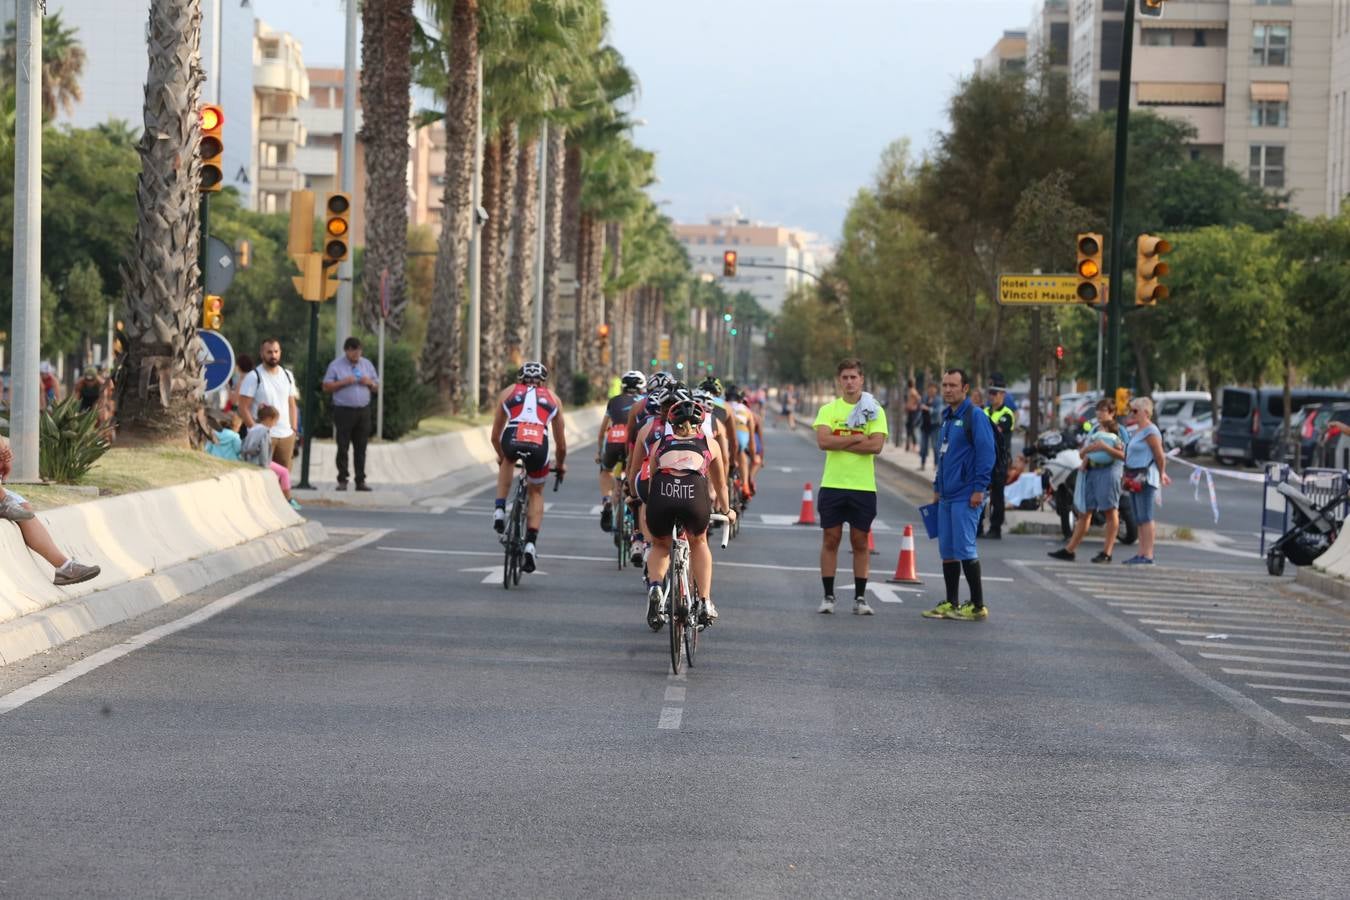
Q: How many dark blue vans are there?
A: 1